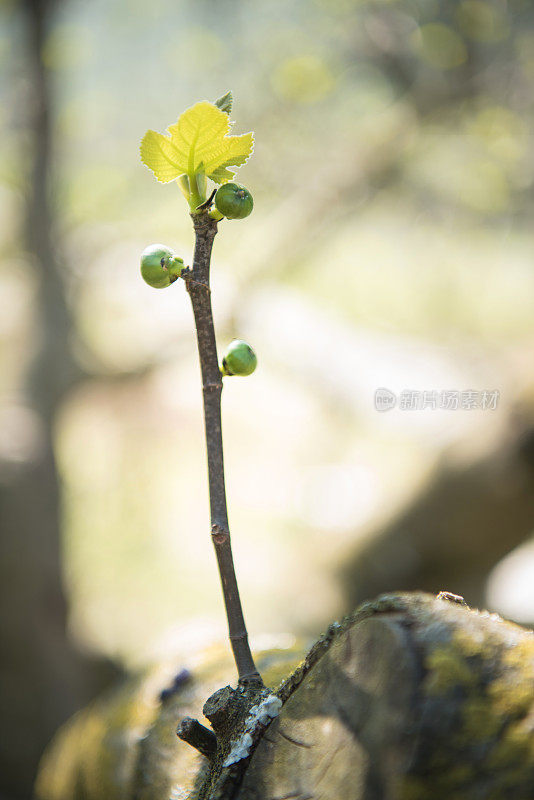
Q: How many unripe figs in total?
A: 3